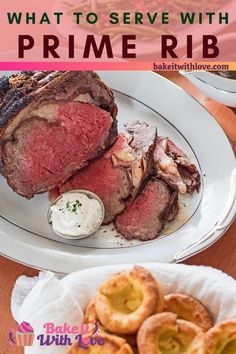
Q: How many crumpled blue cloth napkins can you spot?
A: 0